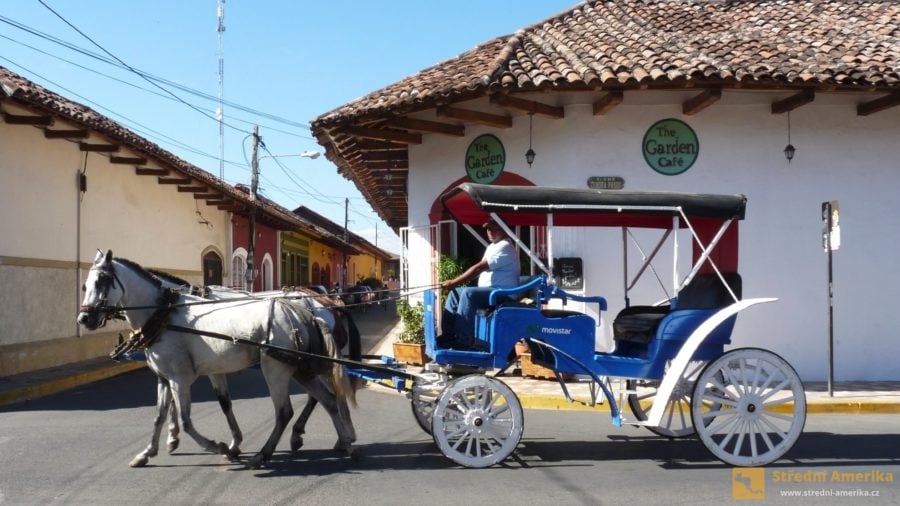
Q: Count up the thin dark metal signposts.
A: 1